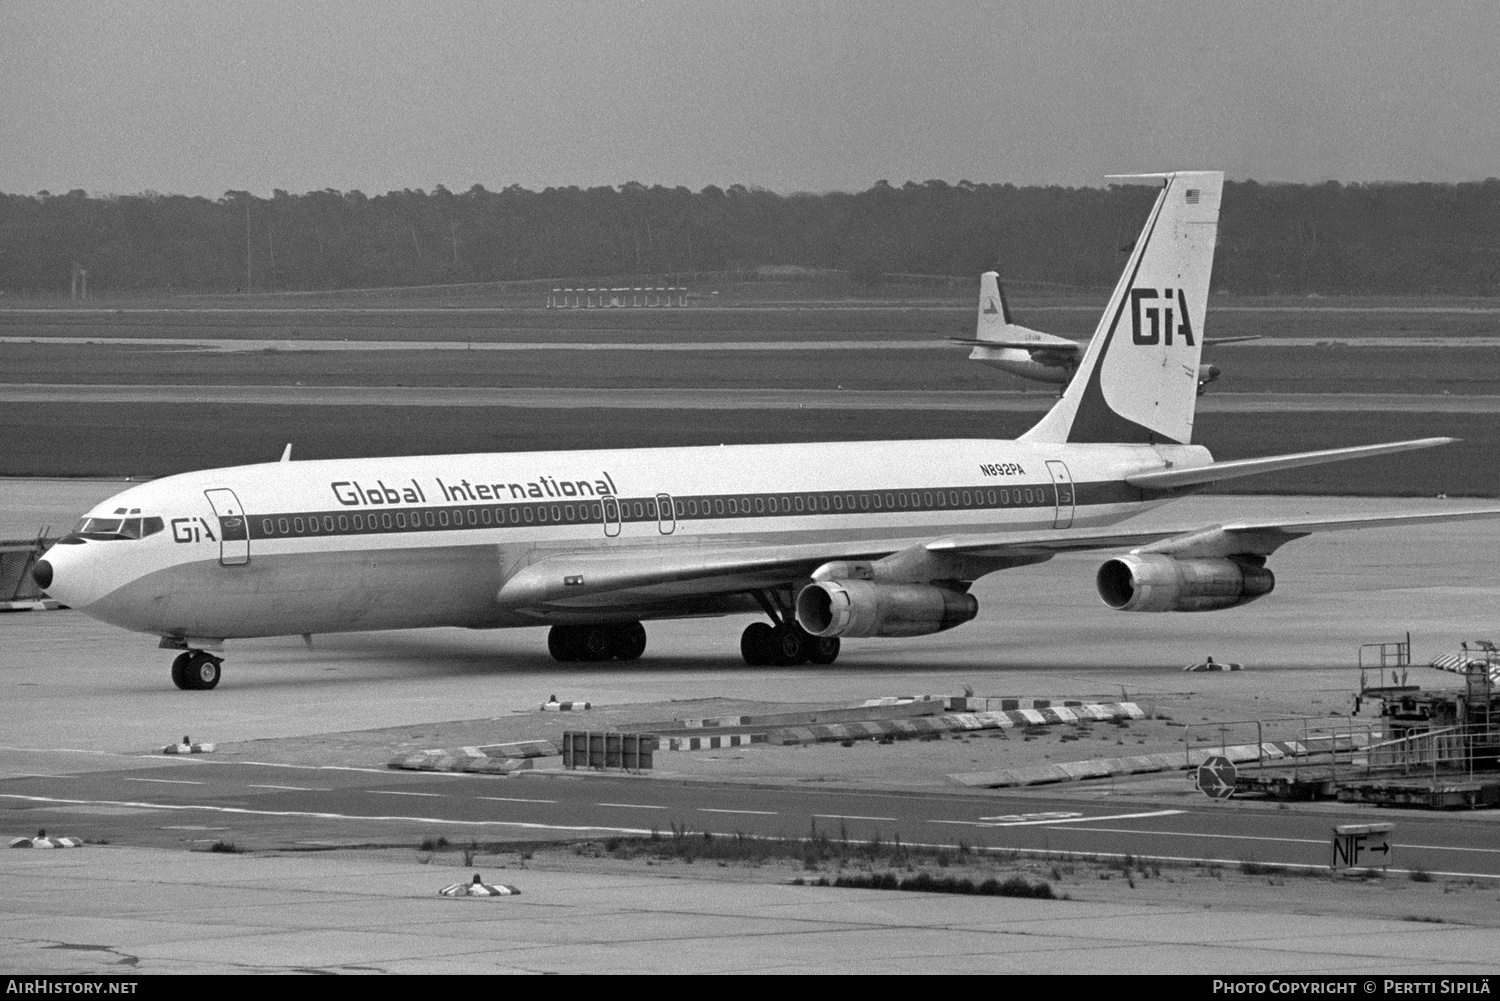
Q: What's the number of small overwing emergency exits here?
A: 2